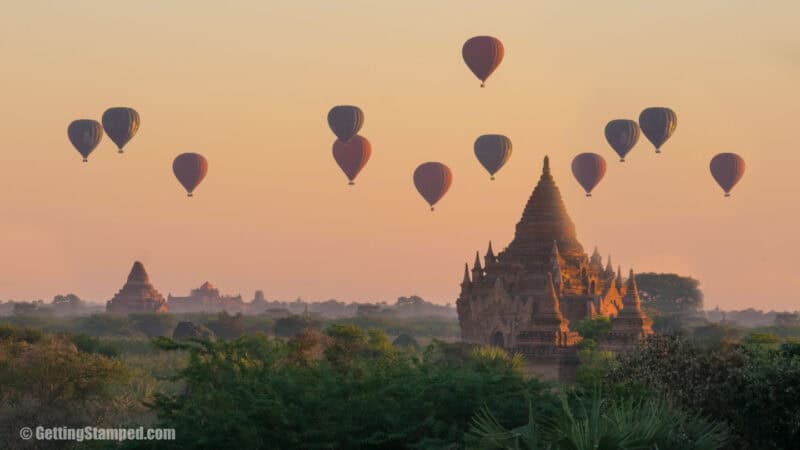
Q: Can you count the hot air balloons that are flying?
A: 12